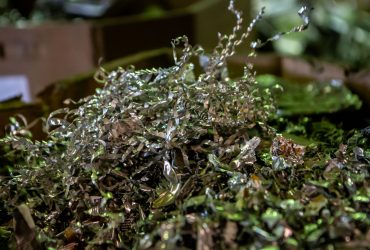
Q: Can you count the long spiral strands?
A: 3